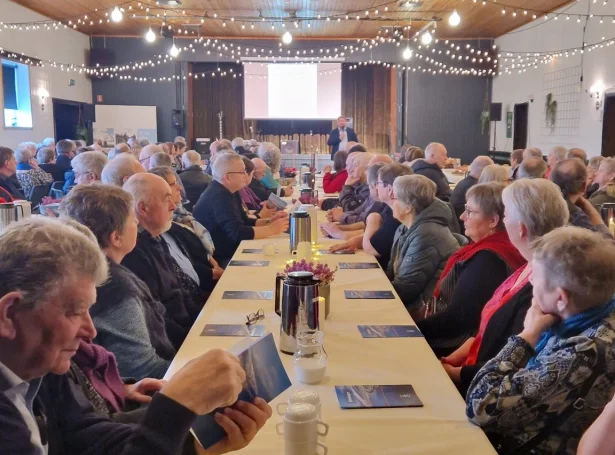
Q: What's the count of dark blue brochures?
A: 11